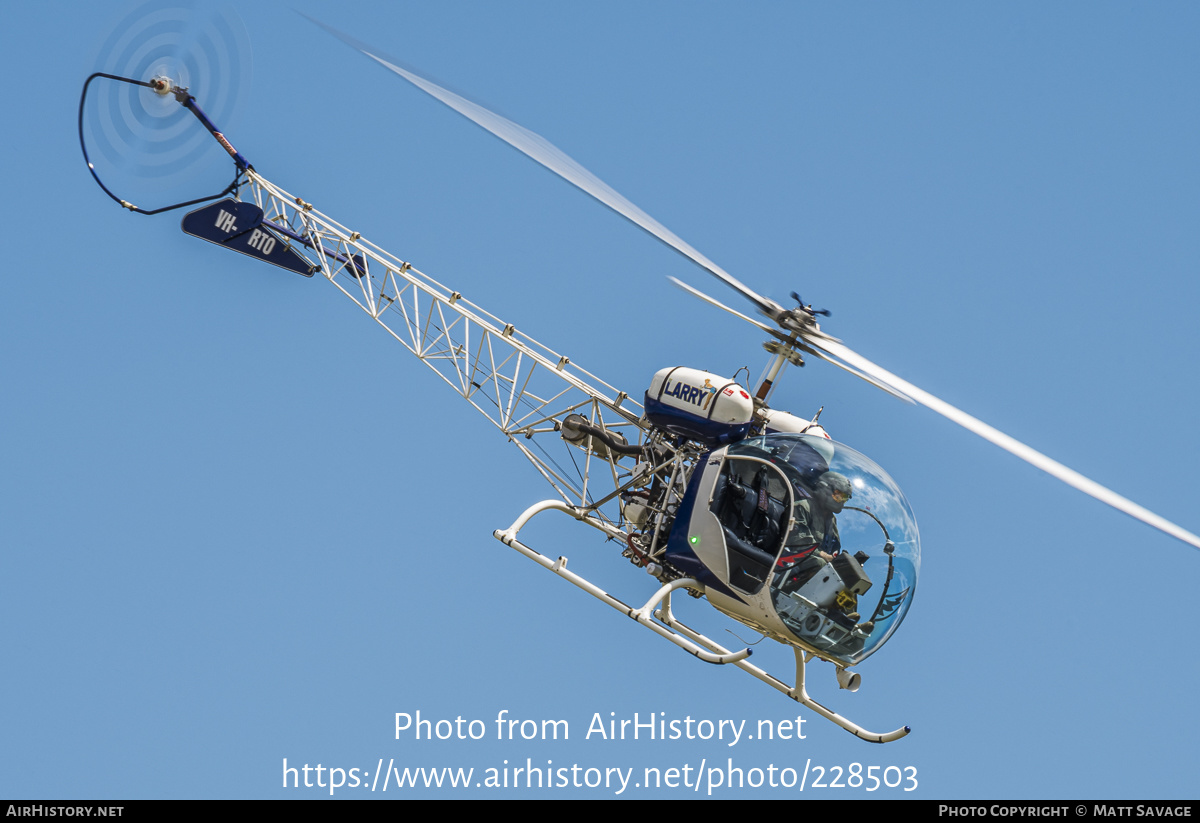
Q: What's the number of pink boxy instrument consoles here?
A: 0